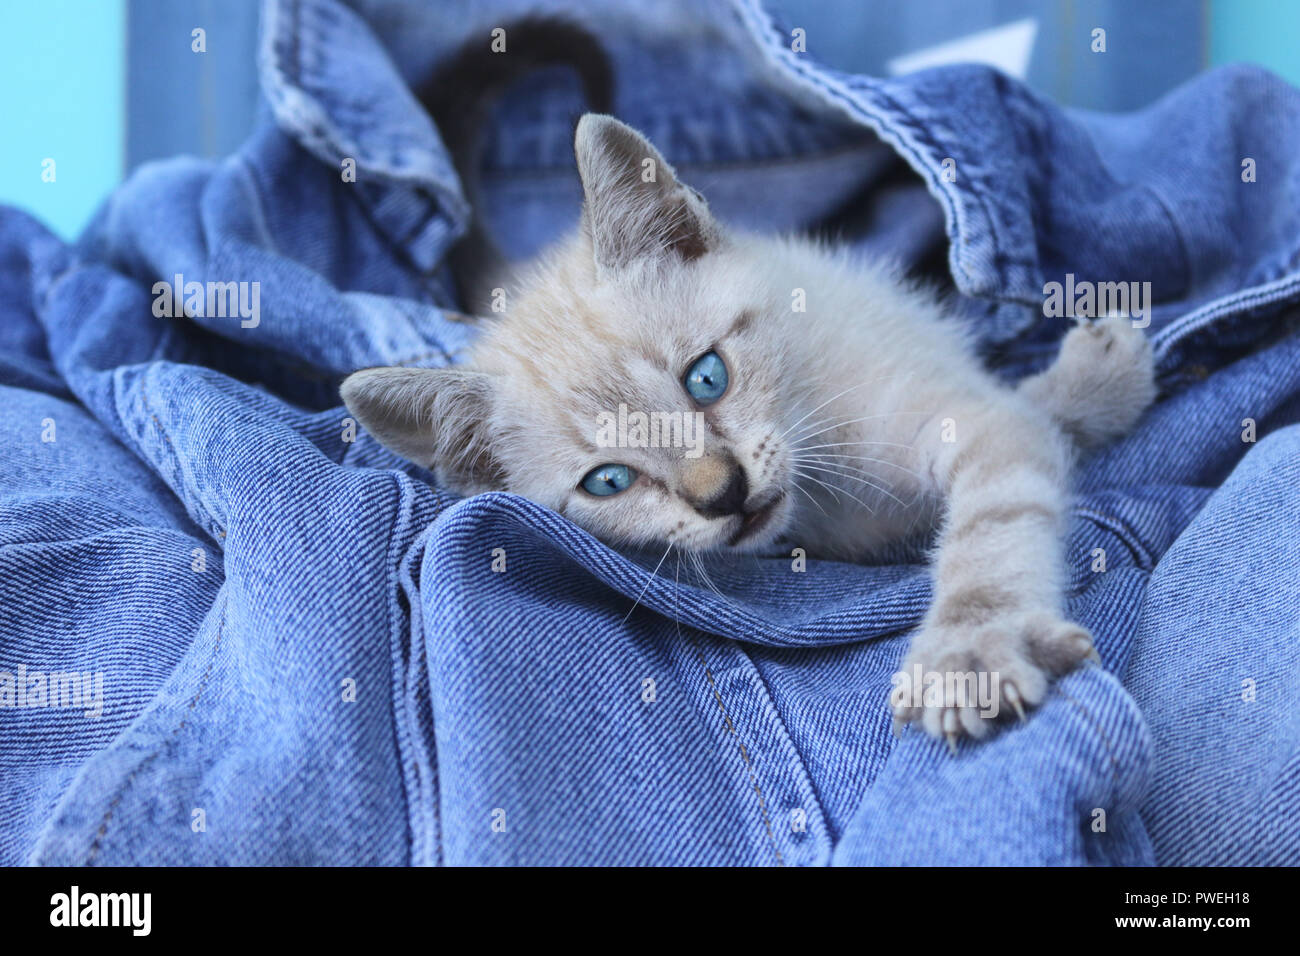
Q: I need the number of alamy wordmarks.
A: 6